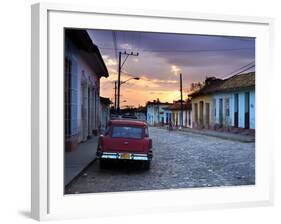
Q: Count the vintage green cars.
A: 0